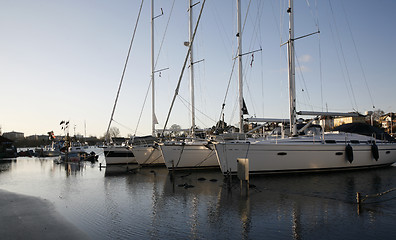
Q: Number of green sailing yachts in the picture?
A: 0